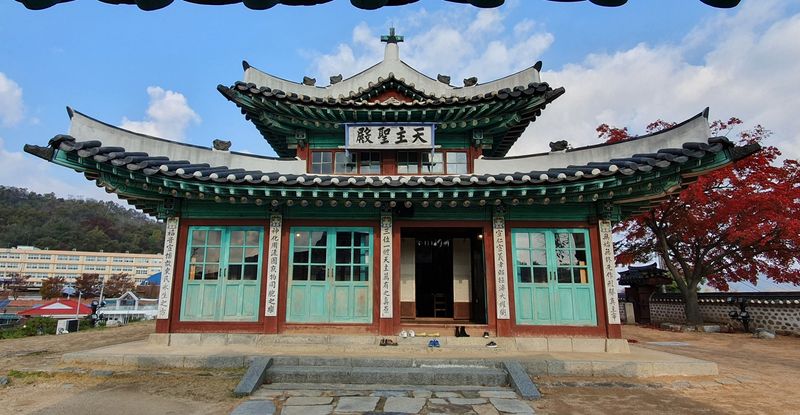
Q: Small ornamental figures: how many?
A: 6